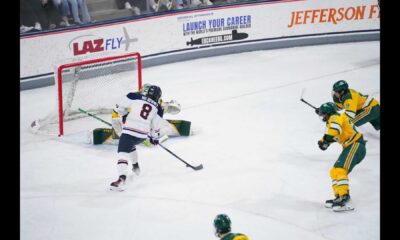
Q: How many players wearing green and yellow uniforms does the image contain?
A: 4